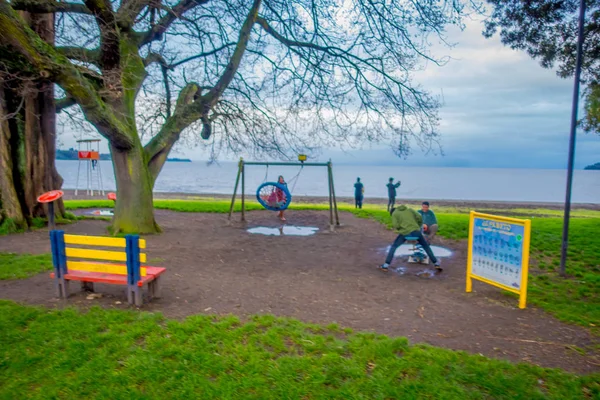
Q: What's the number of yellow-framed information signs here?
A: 1